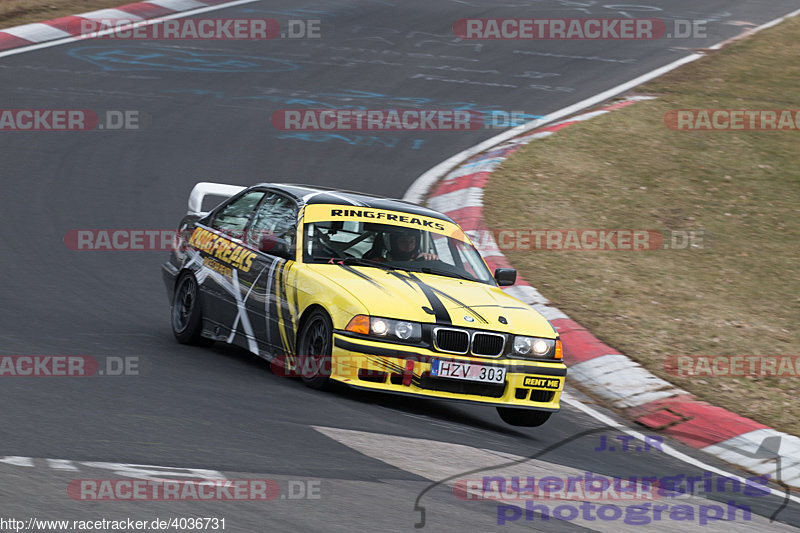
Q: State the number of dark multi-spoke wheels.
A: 2